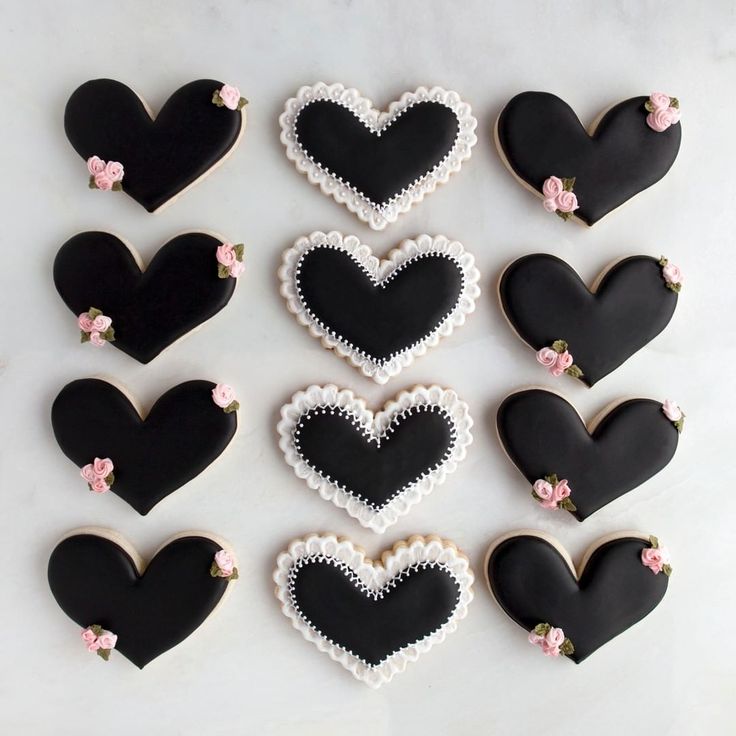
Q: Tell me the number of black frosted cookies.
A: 12